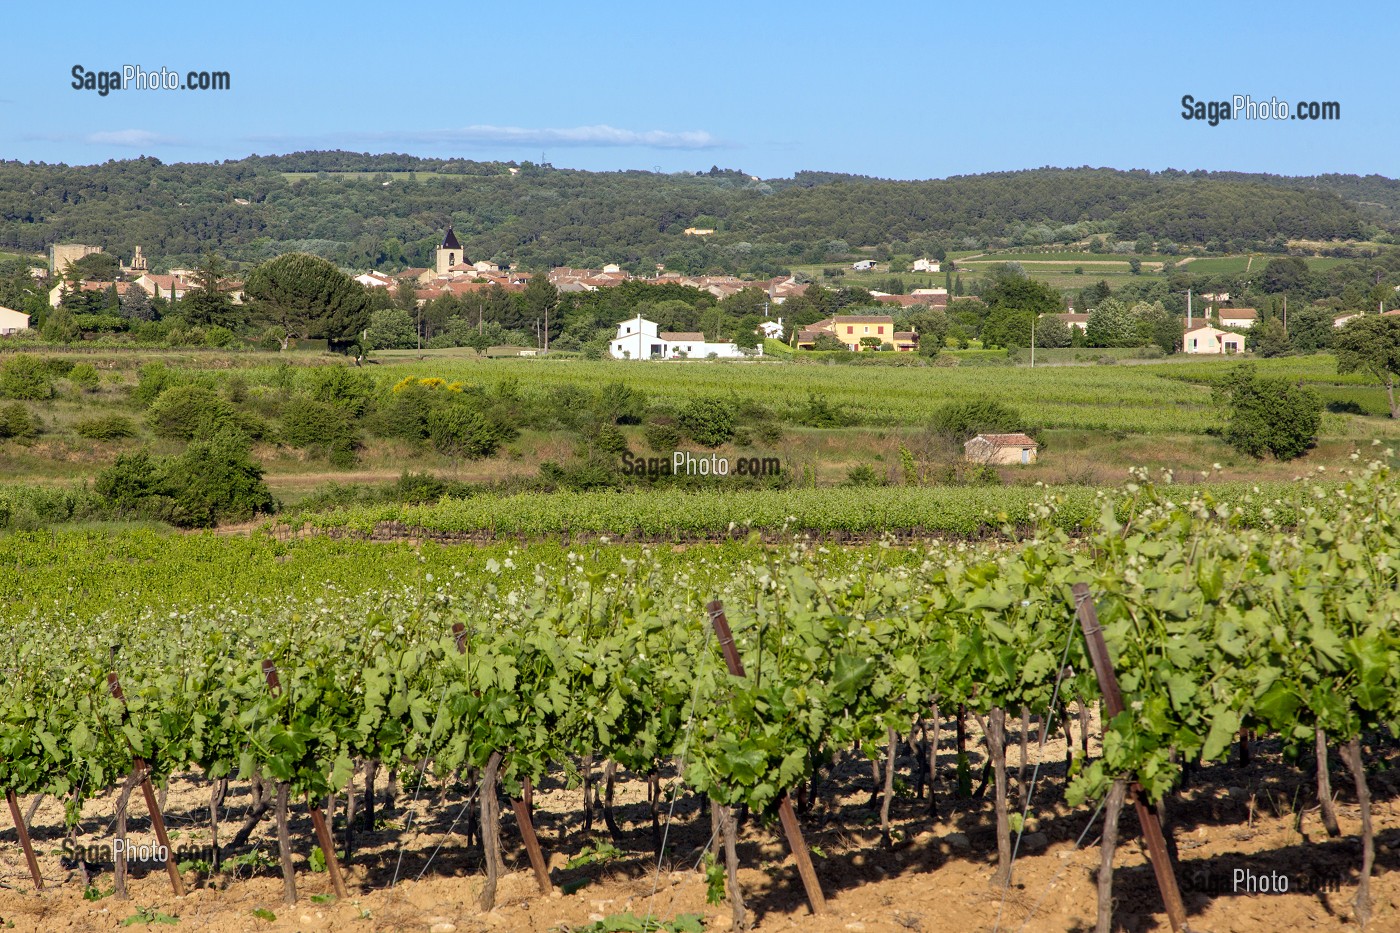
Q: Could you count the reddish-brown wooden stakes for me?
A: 6